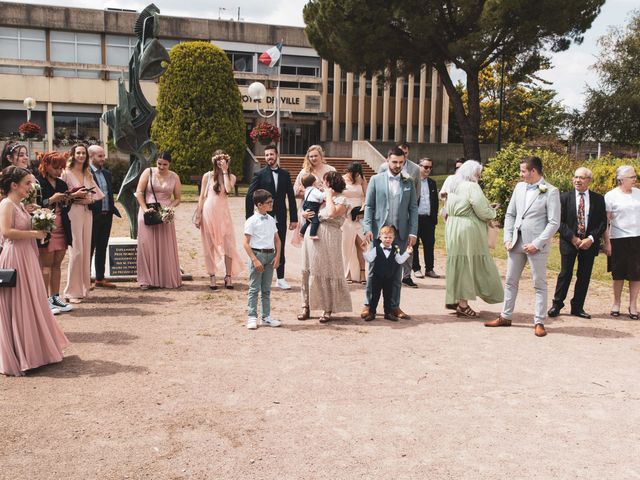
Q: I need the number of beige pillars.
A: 11